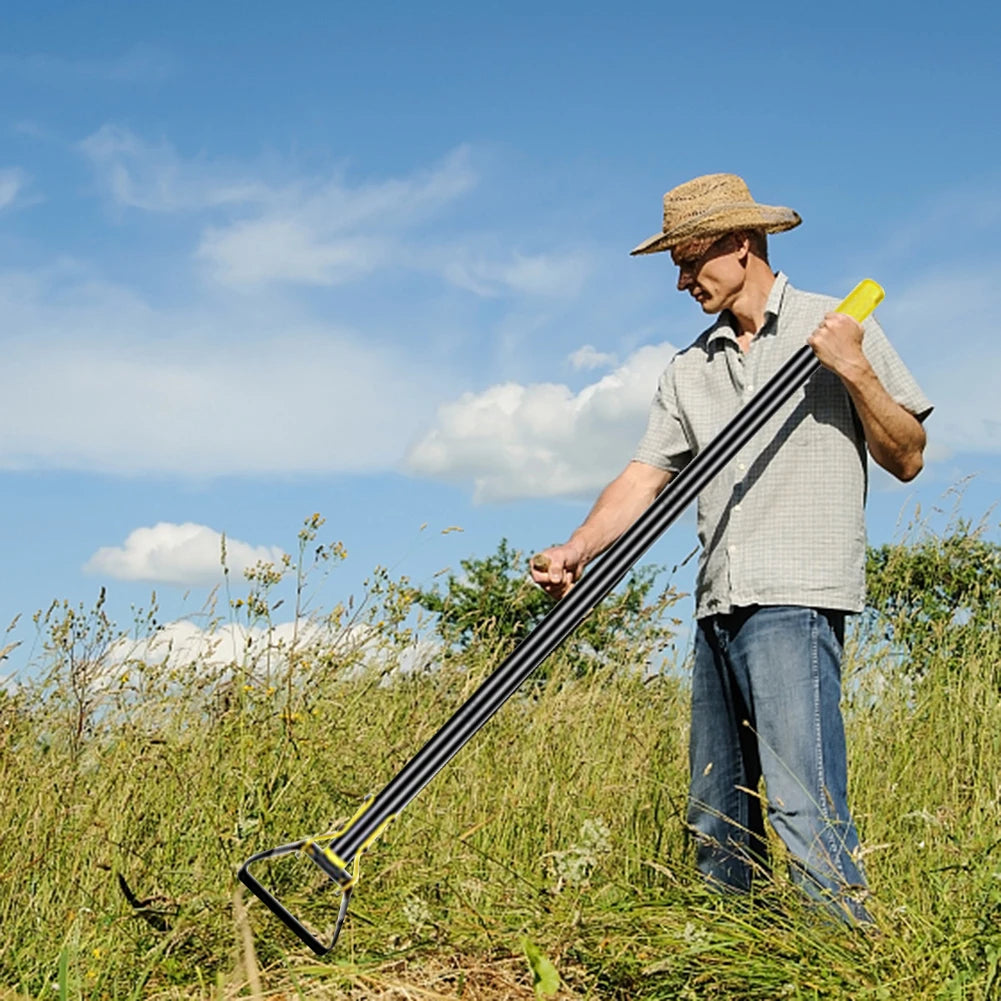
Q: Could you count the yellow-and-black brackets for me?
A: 2